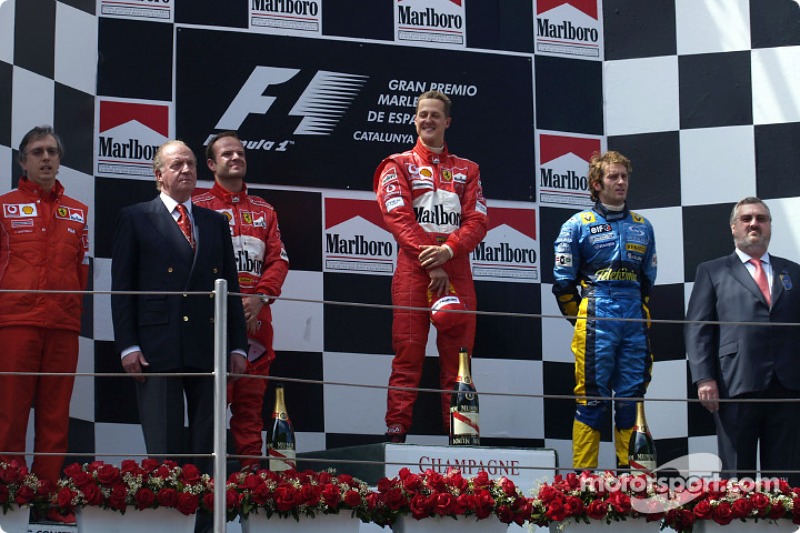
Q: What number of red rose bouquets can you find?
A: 6